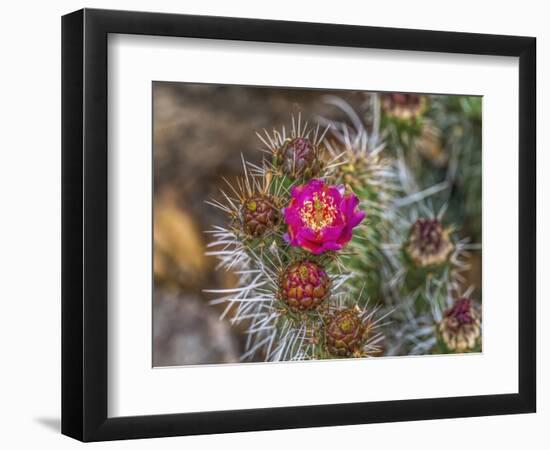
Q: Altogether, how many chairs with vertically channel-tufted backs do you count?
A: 0